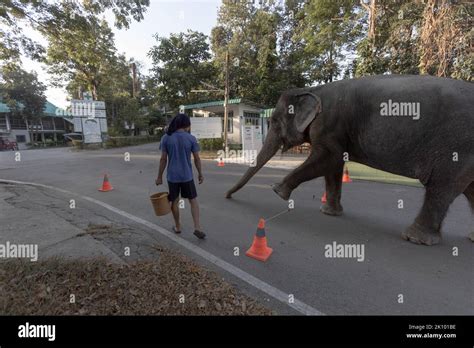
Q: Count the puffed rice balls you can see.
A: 0